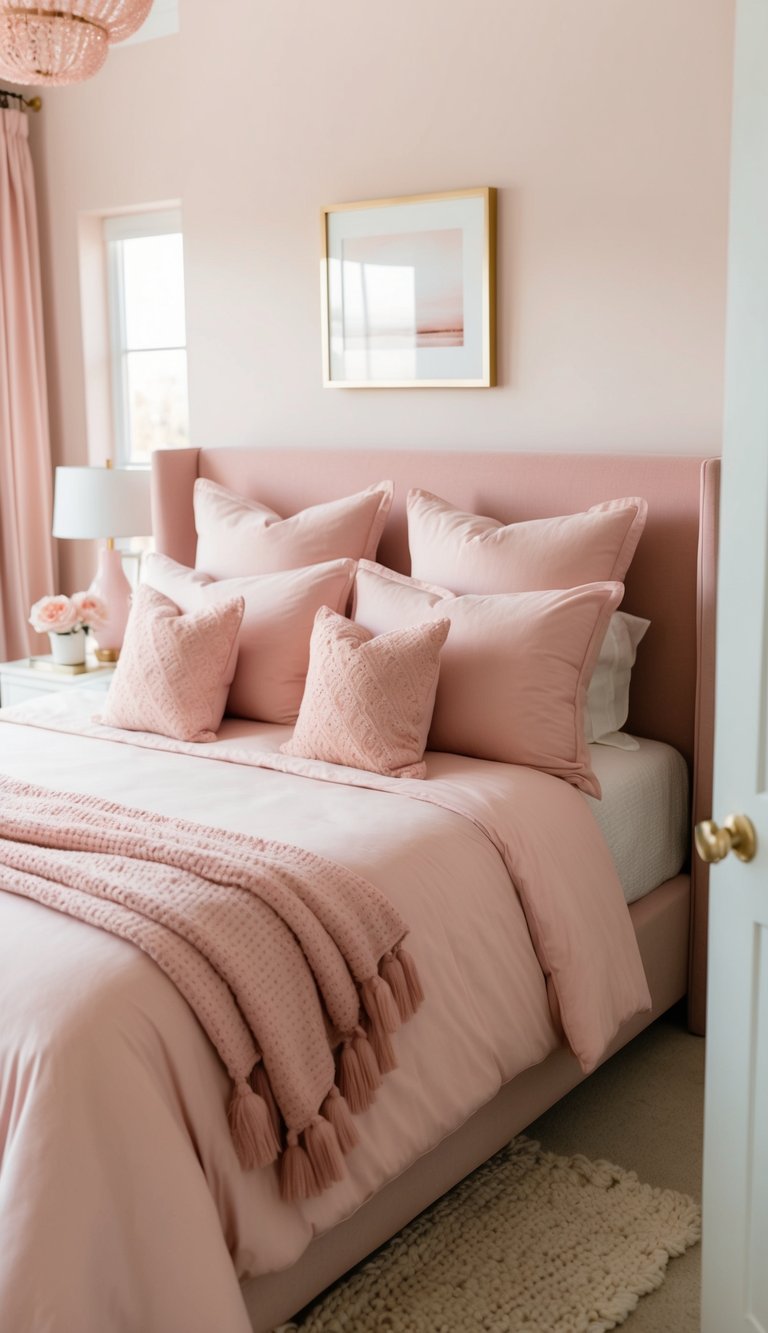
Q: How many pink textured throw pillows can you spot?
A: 2